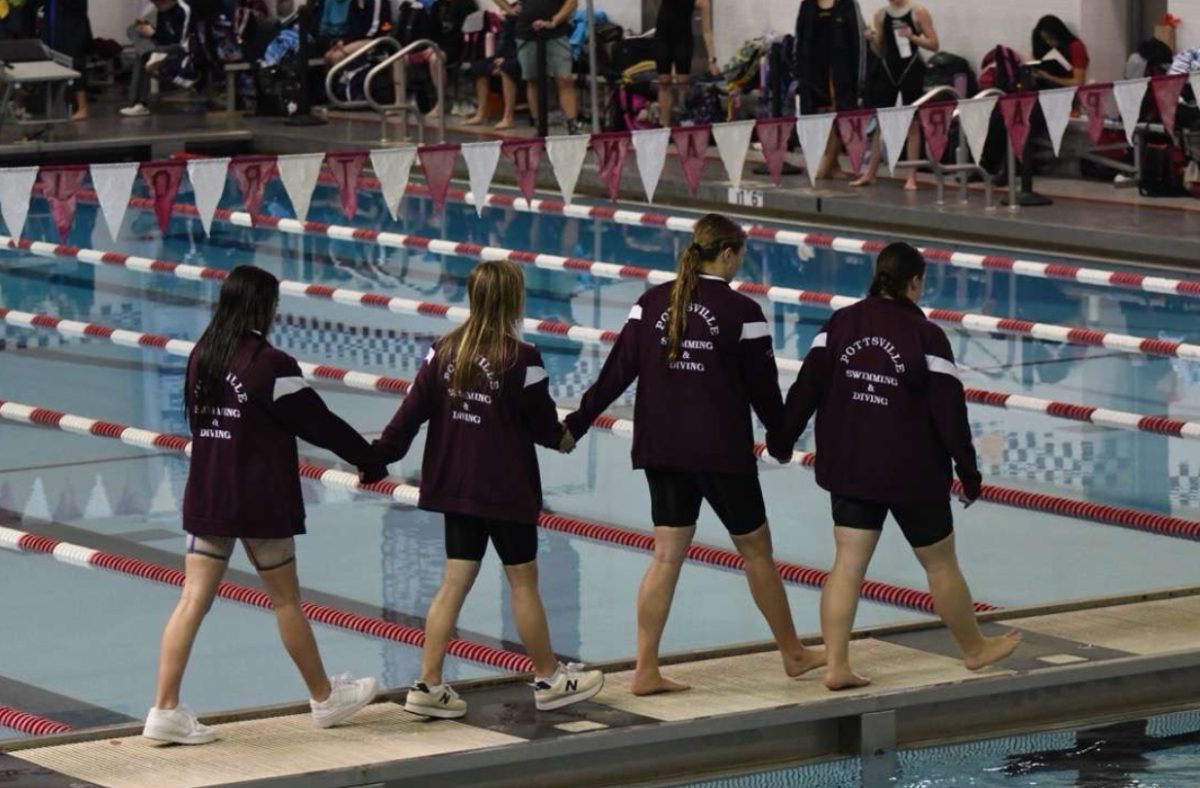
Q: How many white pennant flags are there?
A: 15